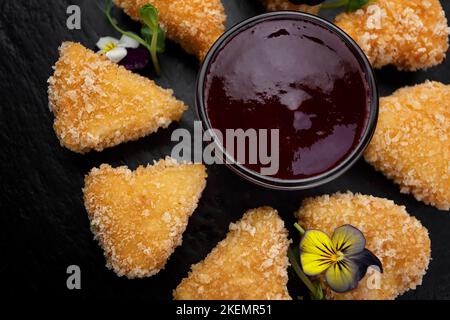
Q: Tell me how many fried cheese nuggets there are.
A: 8